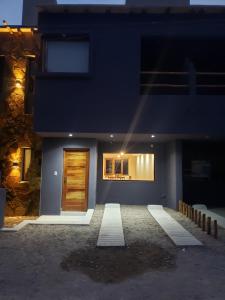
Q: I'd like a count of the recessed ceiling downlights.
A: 3